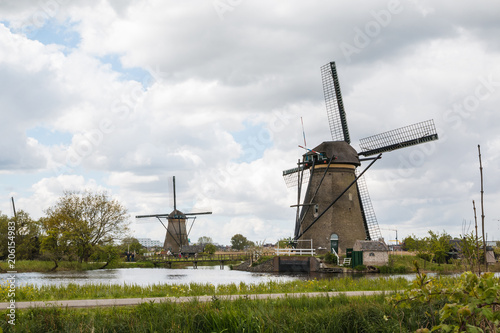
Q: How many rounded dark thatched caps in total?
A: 2